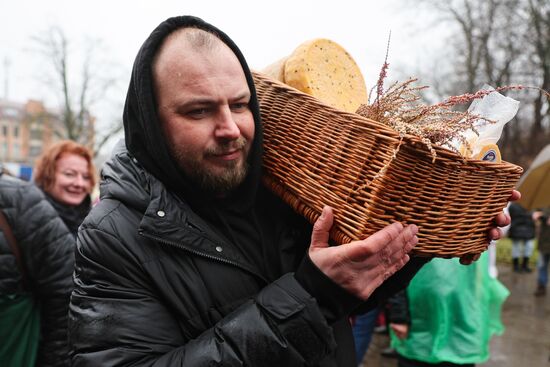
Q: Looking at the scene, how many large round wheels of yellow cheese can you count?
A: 2